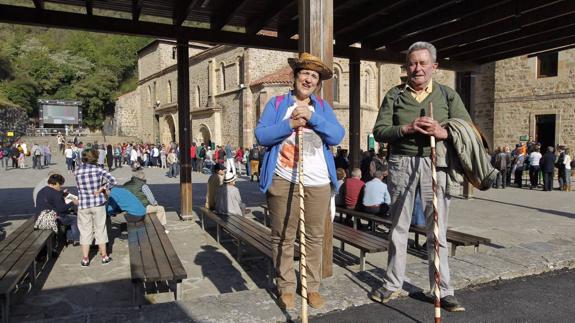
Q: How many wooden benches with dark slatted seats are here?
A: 5